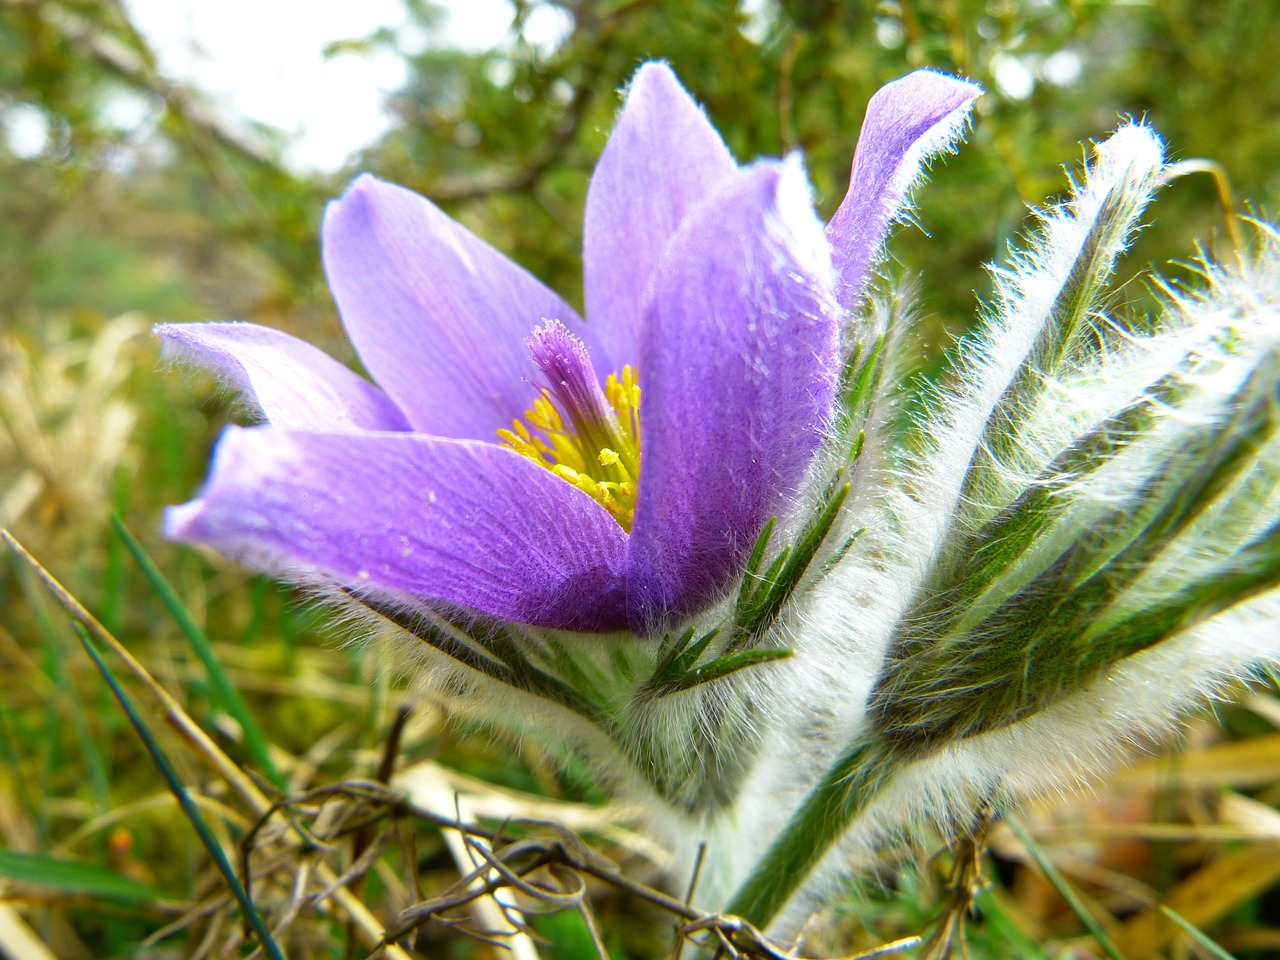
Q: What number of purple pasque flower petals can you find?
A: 6